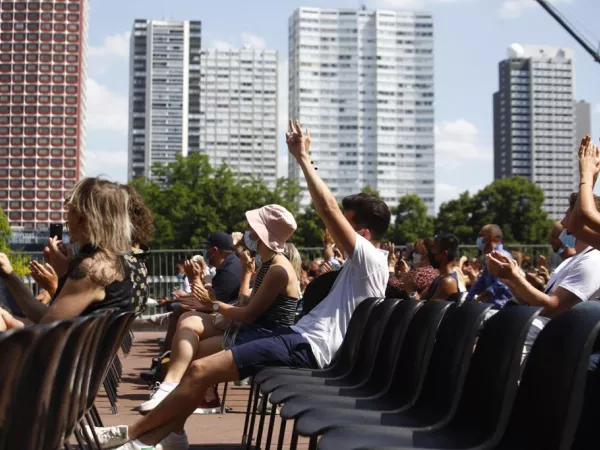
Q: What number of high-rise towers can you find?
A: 5